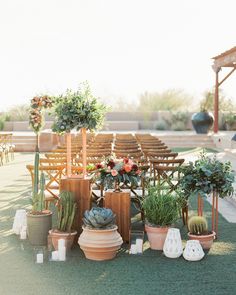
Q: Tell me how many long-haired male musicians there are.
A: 0